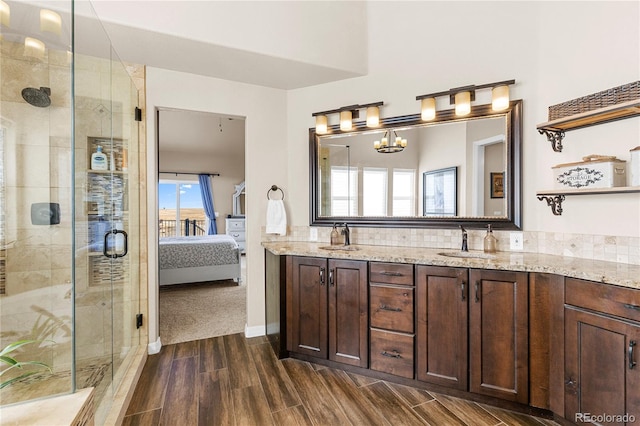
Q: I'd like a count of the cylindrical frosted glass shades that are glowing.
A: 6